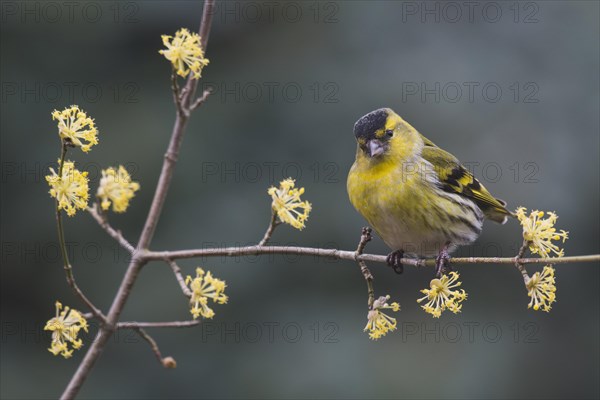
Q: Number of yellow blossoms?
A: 11